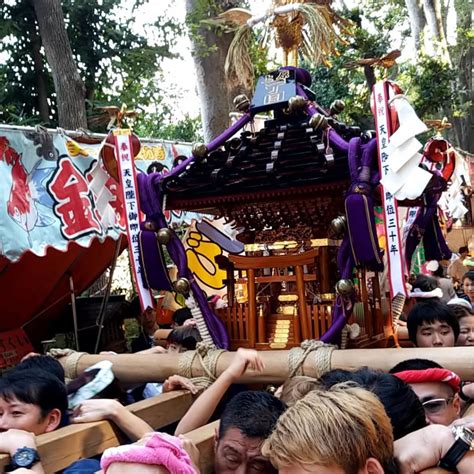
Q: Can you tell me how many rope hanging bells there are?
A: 9